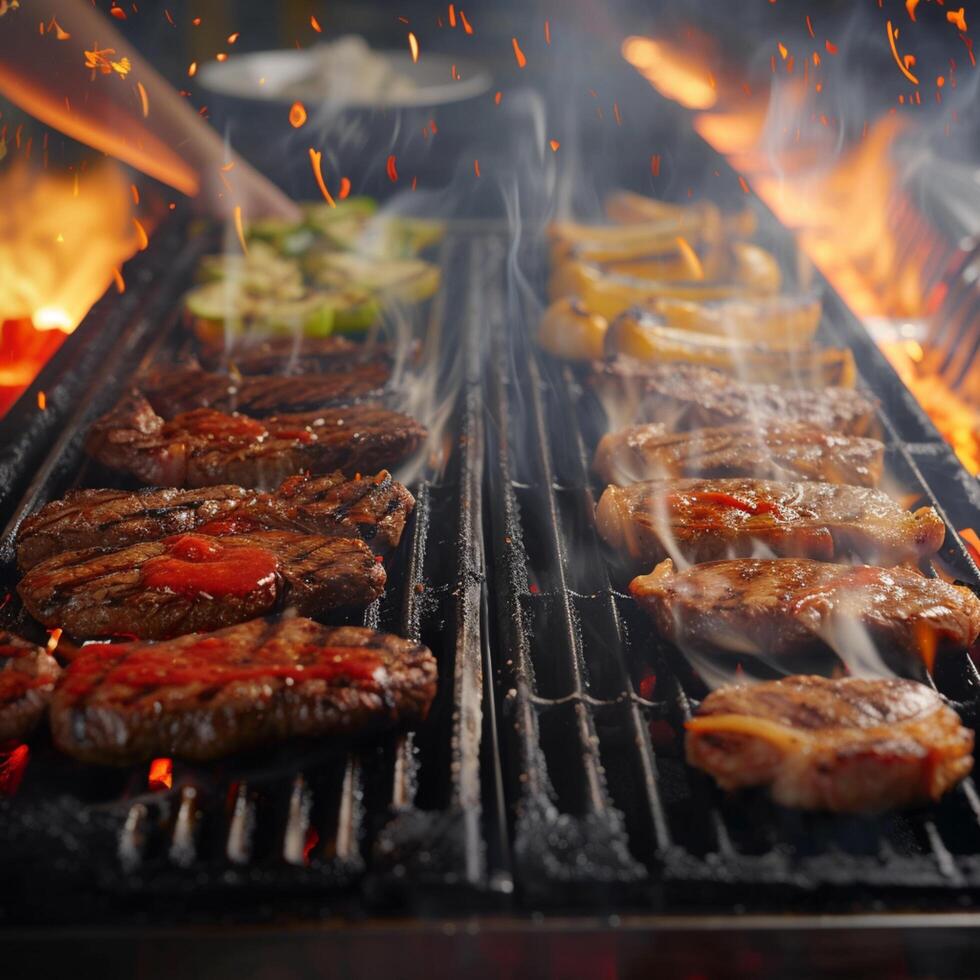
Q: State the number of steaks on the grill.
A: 12